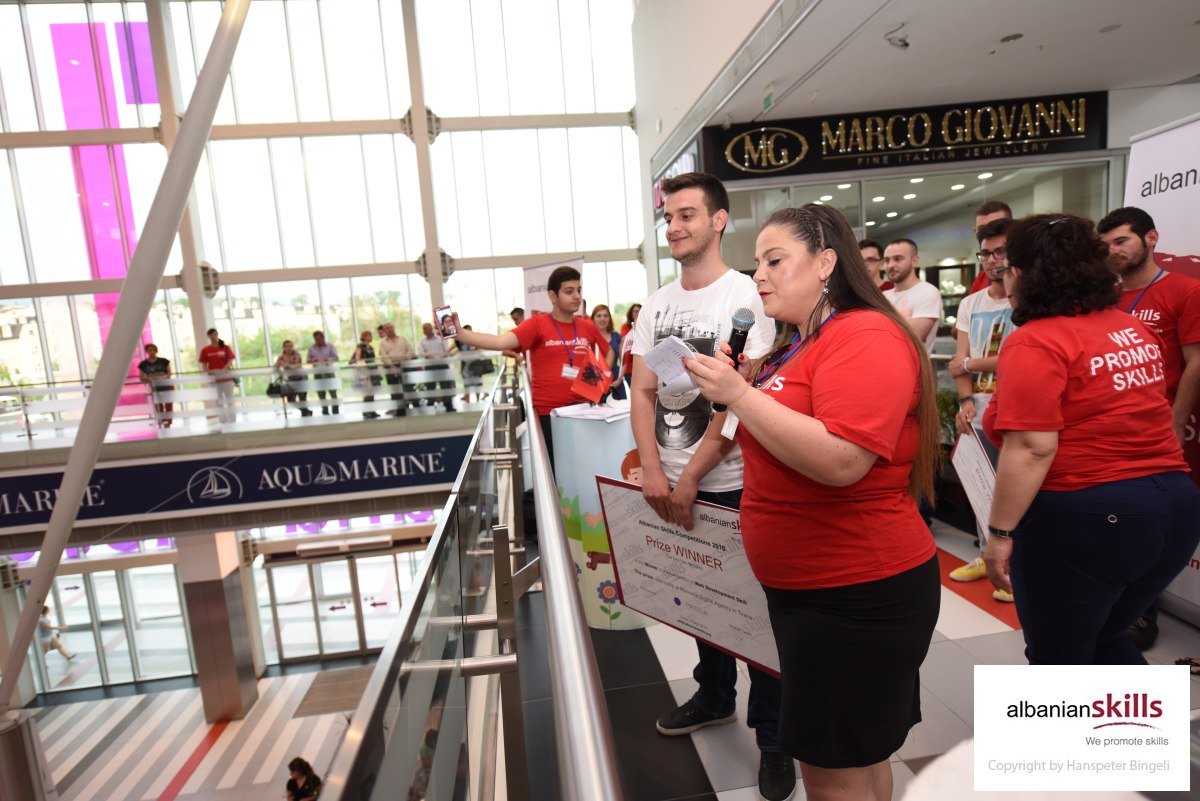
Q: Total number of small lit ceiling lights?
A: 10